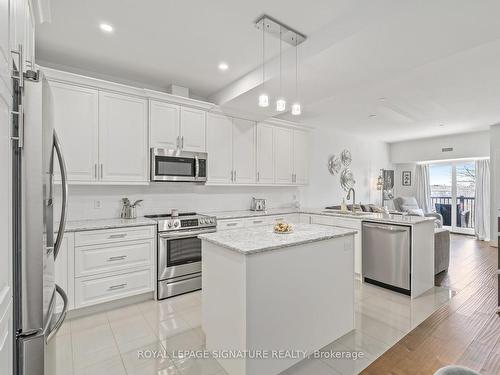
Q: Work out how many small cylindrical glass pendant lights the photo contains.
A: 3